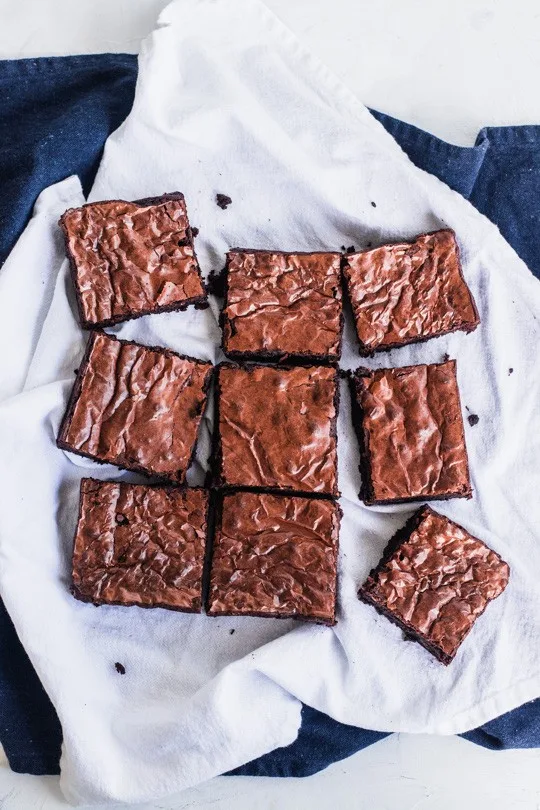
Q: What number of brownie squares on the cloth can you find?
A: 9